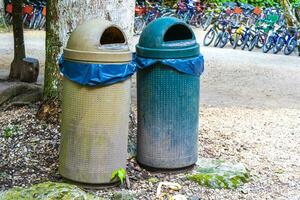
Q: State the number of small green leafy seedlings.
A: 1